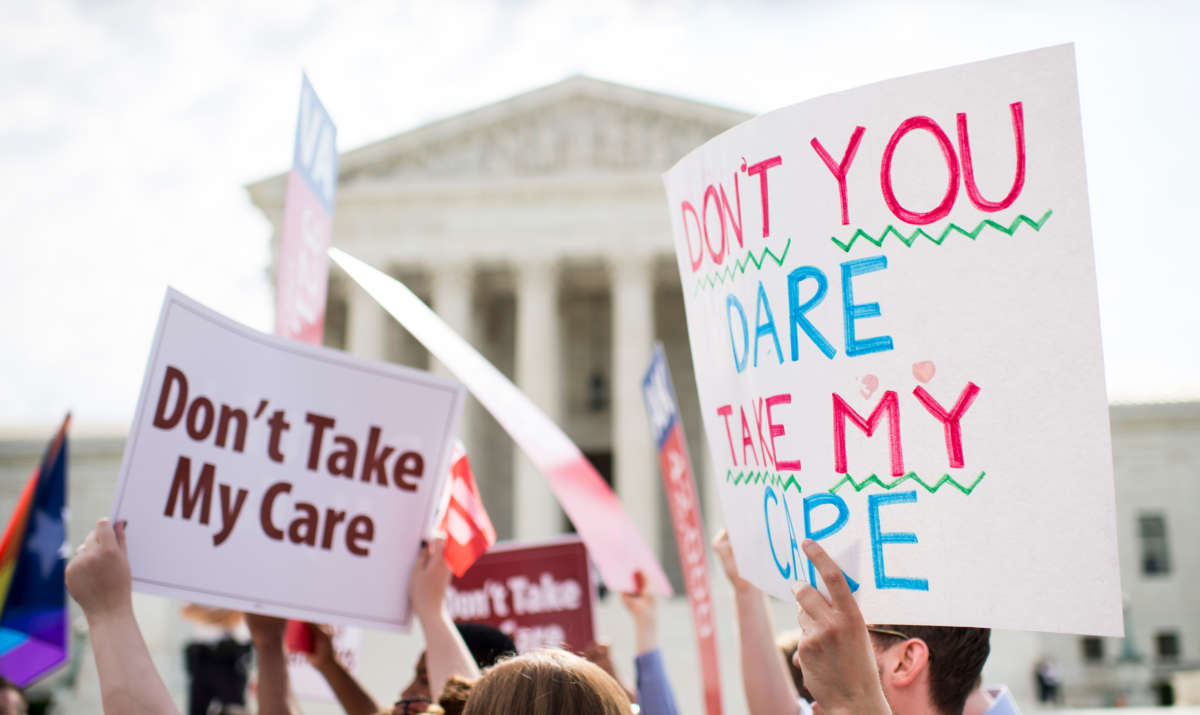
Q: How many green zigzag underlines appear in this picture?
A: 4